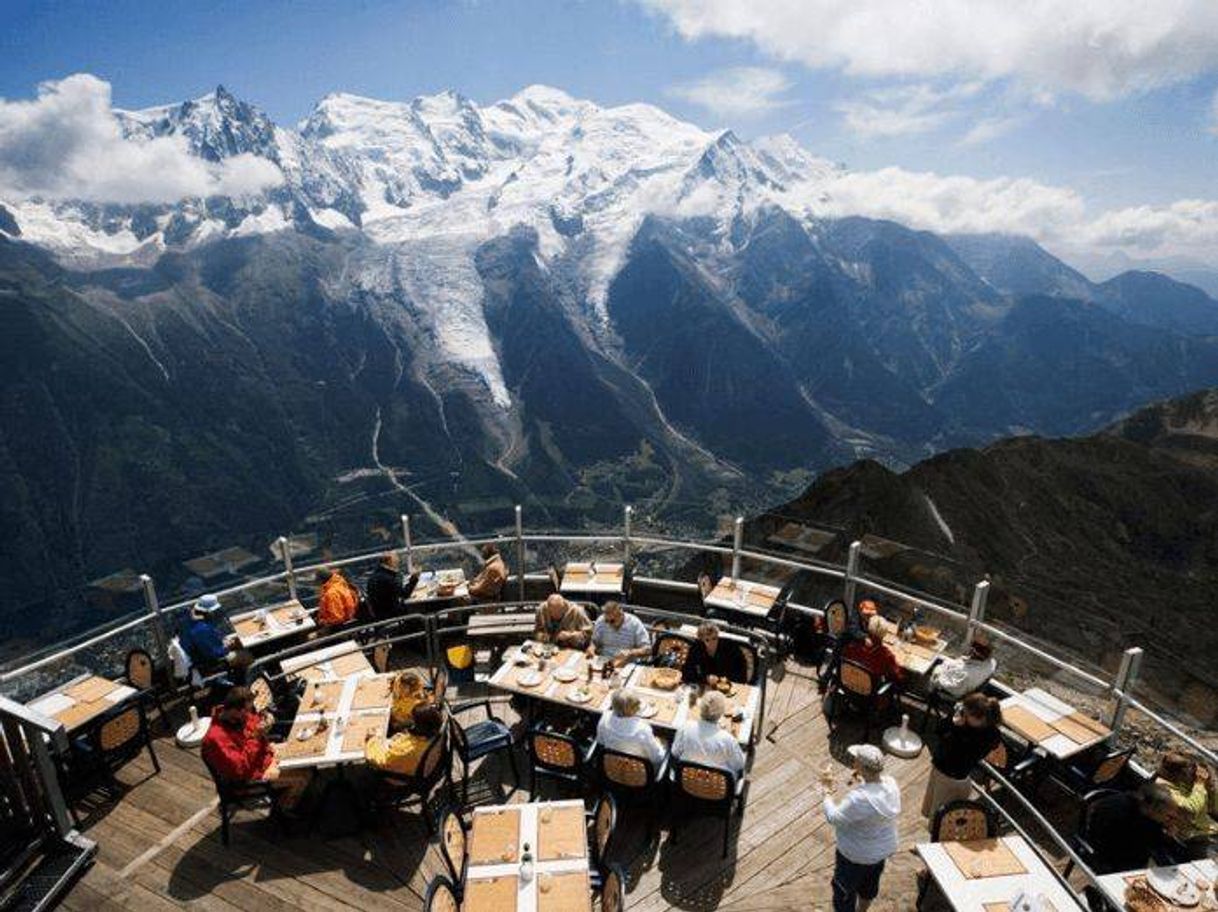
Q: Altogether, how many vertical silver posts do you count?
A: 9